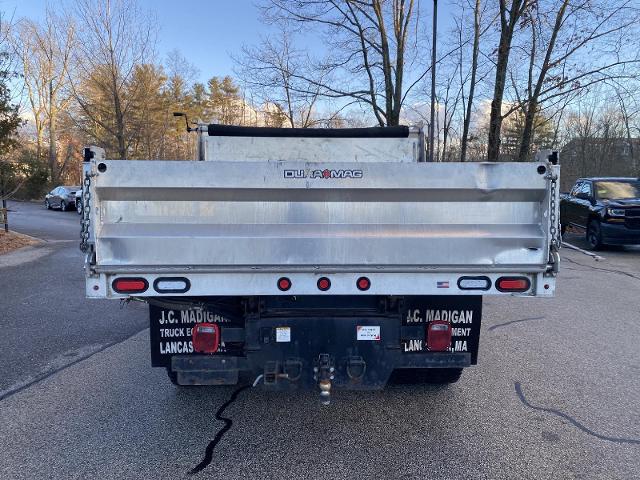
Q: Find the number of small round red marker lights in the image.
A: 3